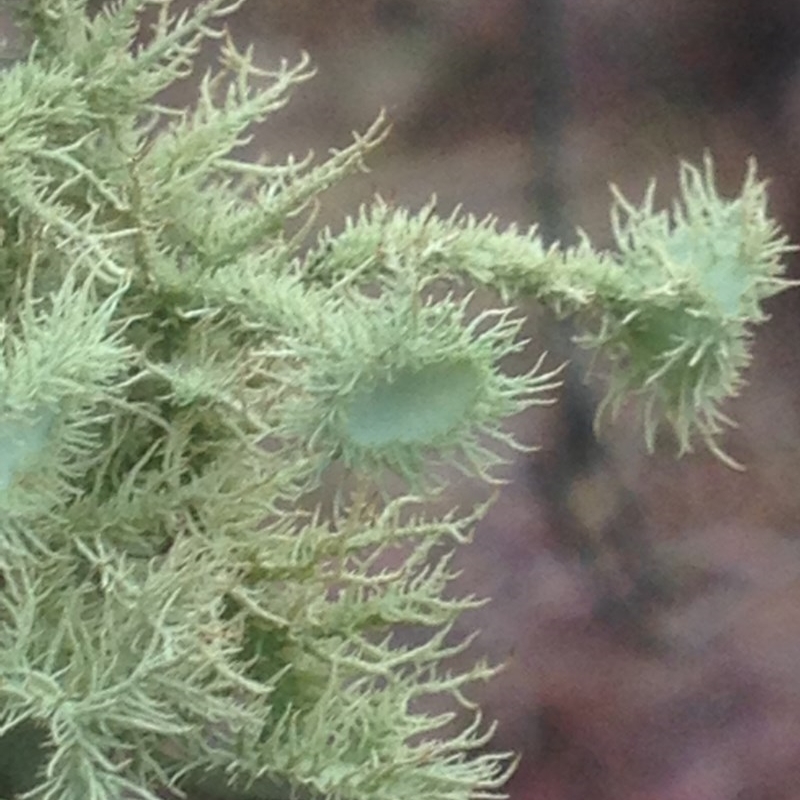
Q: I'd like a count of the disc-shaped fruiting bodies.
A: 3